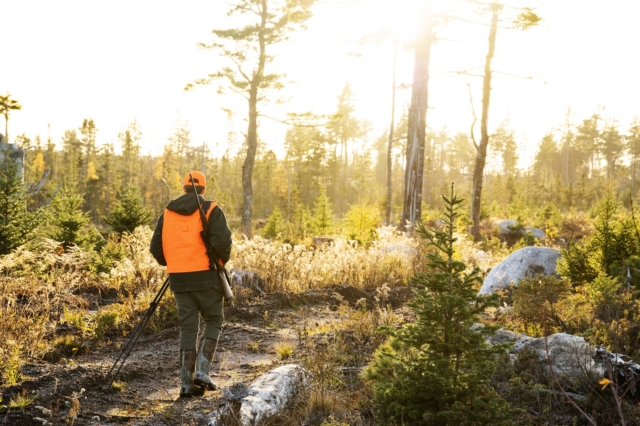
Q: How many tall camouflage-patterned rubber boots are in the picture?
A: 2